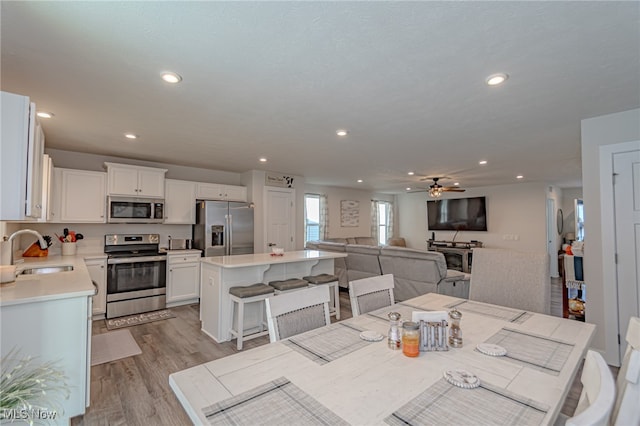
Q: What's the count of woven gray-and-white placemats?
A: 6